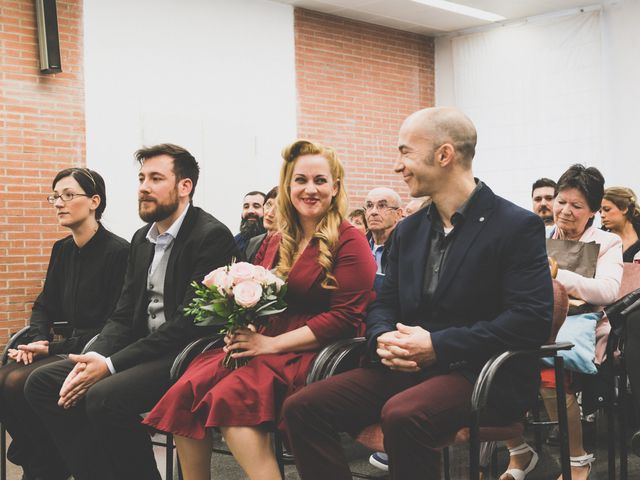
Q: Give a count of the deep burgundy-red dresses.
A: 1